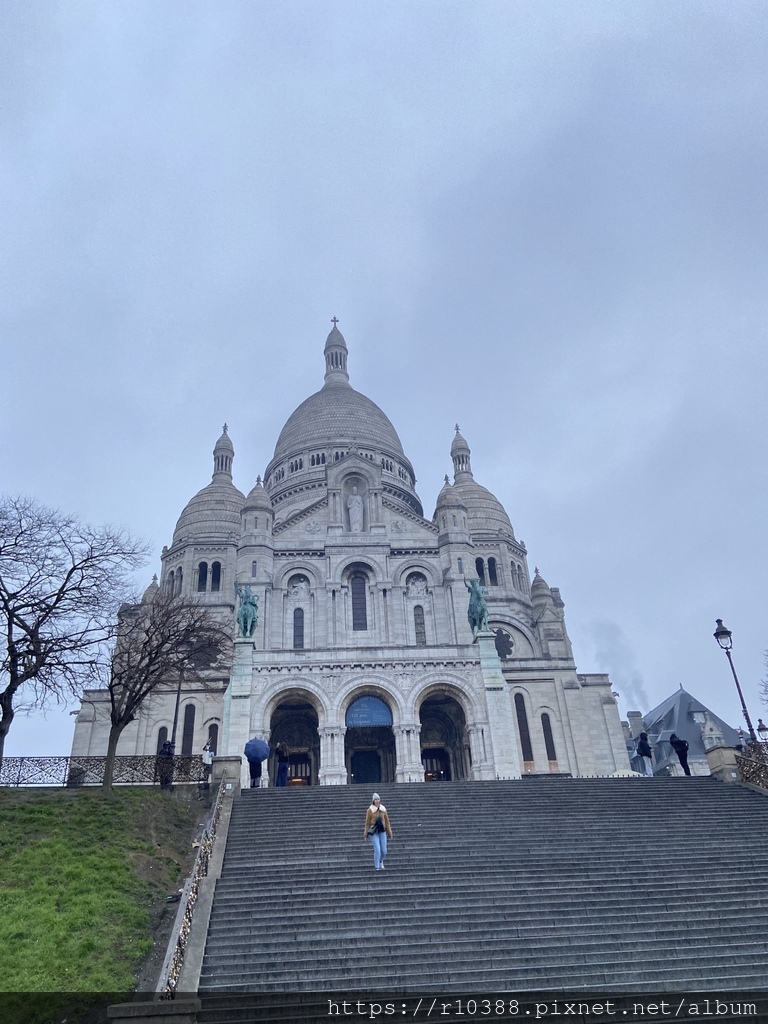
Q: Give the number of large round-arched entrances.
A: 3